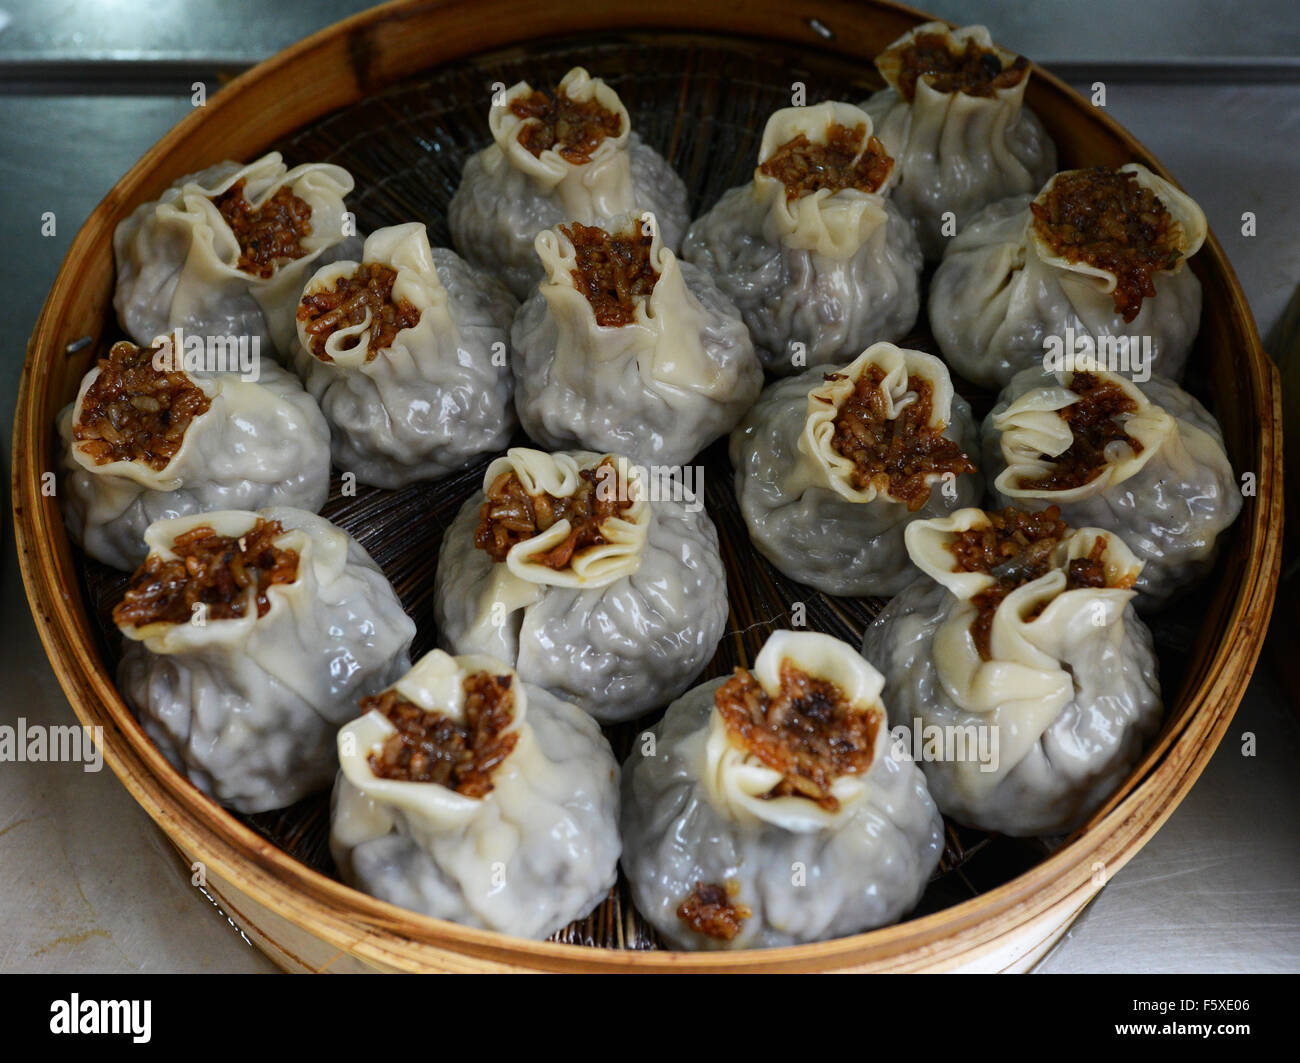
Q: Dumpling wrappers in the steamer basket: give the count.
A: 15